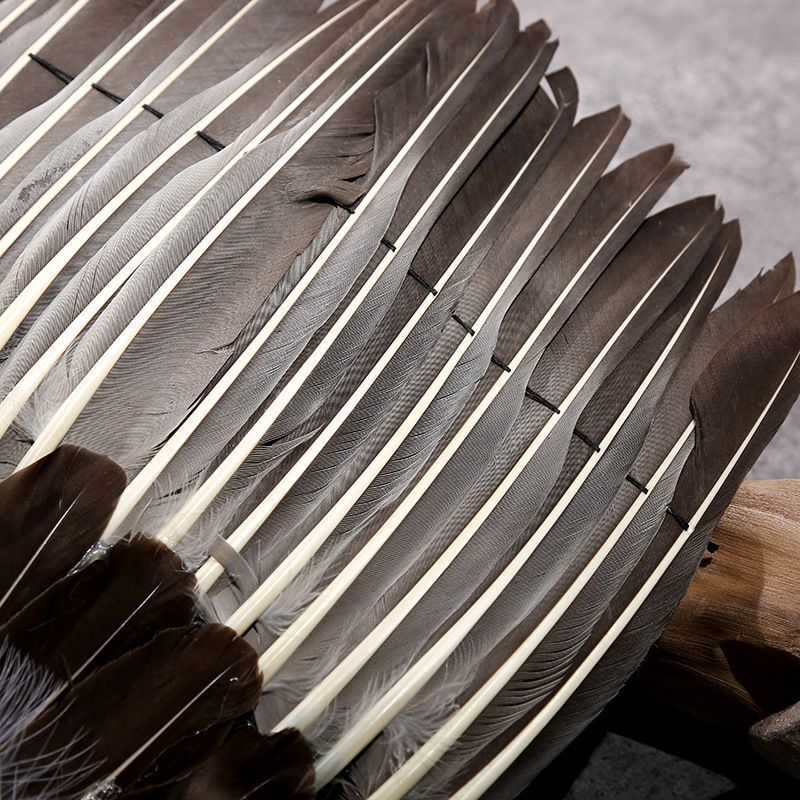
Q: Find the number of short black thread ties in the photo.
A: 13